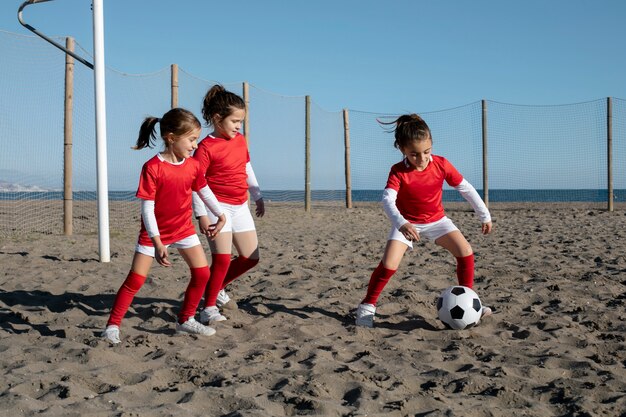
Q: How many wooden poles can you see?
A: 7